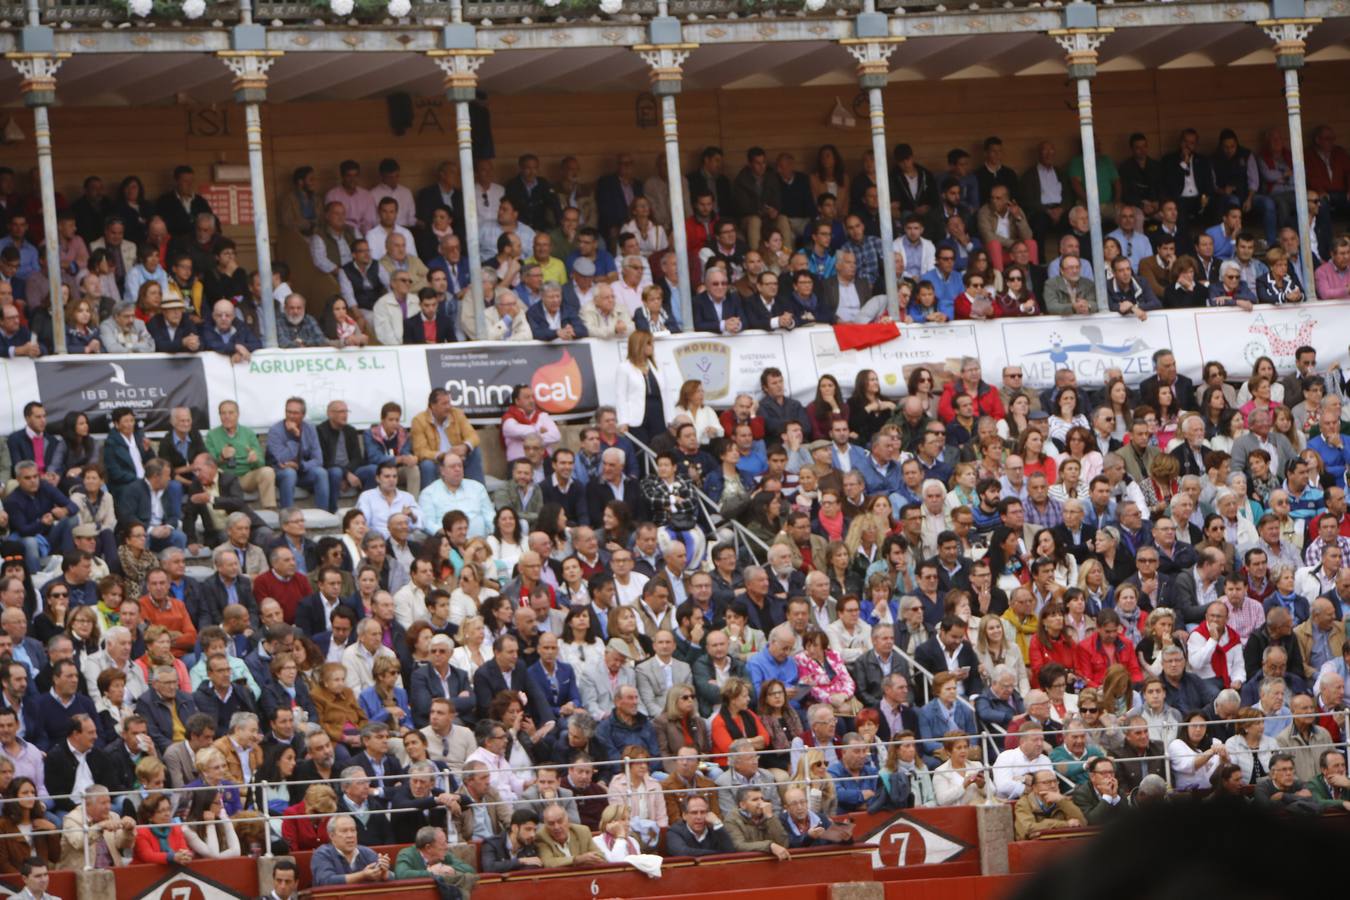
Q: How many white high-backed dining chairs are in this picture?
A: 0